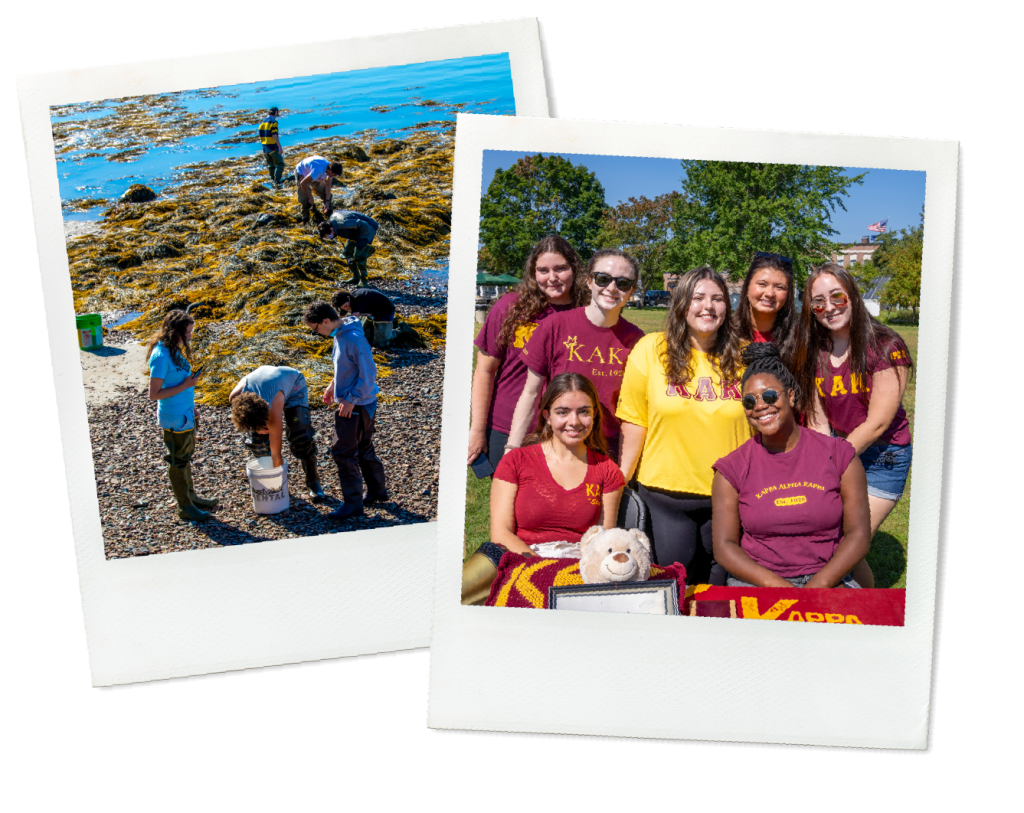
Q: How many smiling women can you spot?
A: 7